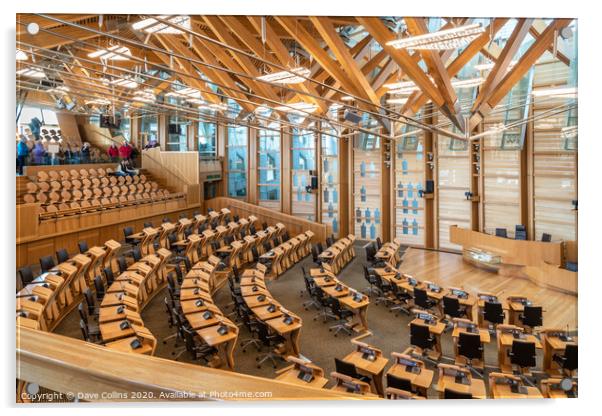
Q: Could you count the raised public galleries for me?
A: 1